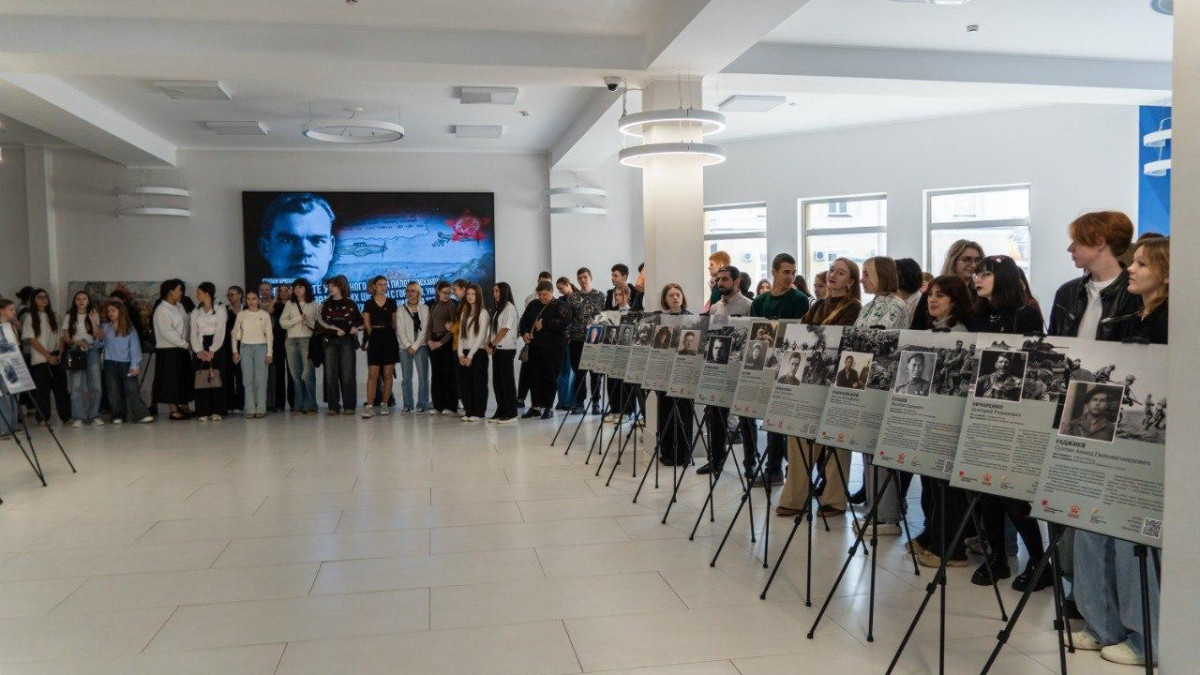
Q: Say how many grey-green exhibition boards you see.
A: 13